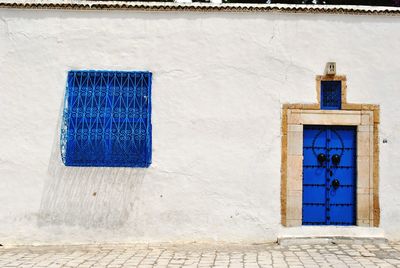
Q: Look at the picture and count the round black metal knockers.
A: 3